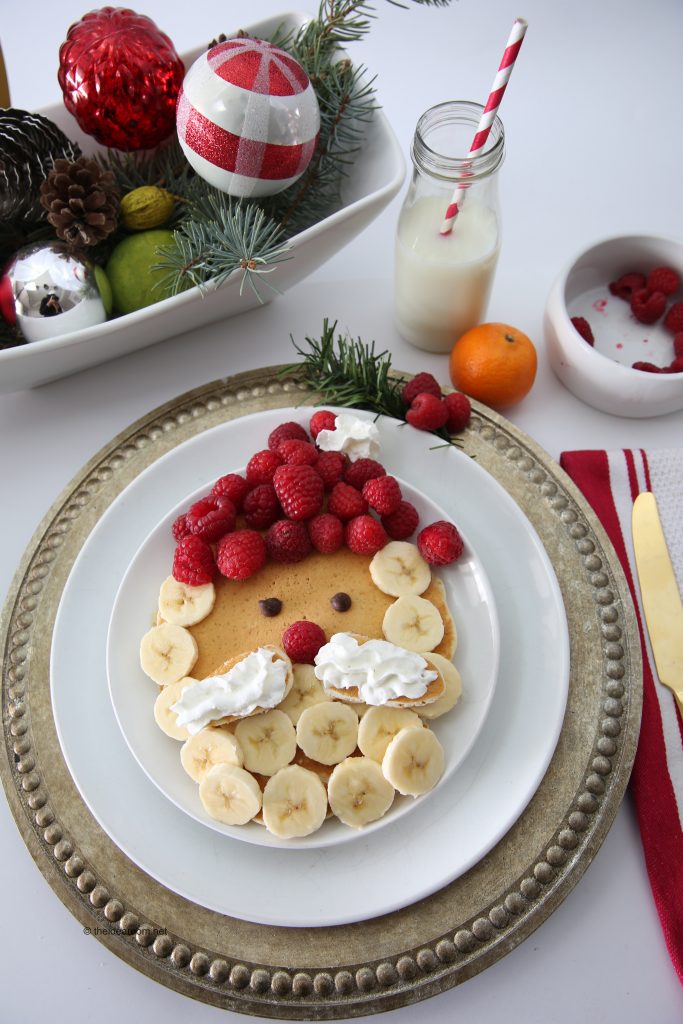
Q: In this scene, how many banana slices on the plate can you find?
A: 15